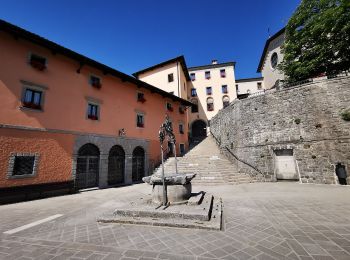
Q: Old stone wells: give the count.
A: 1